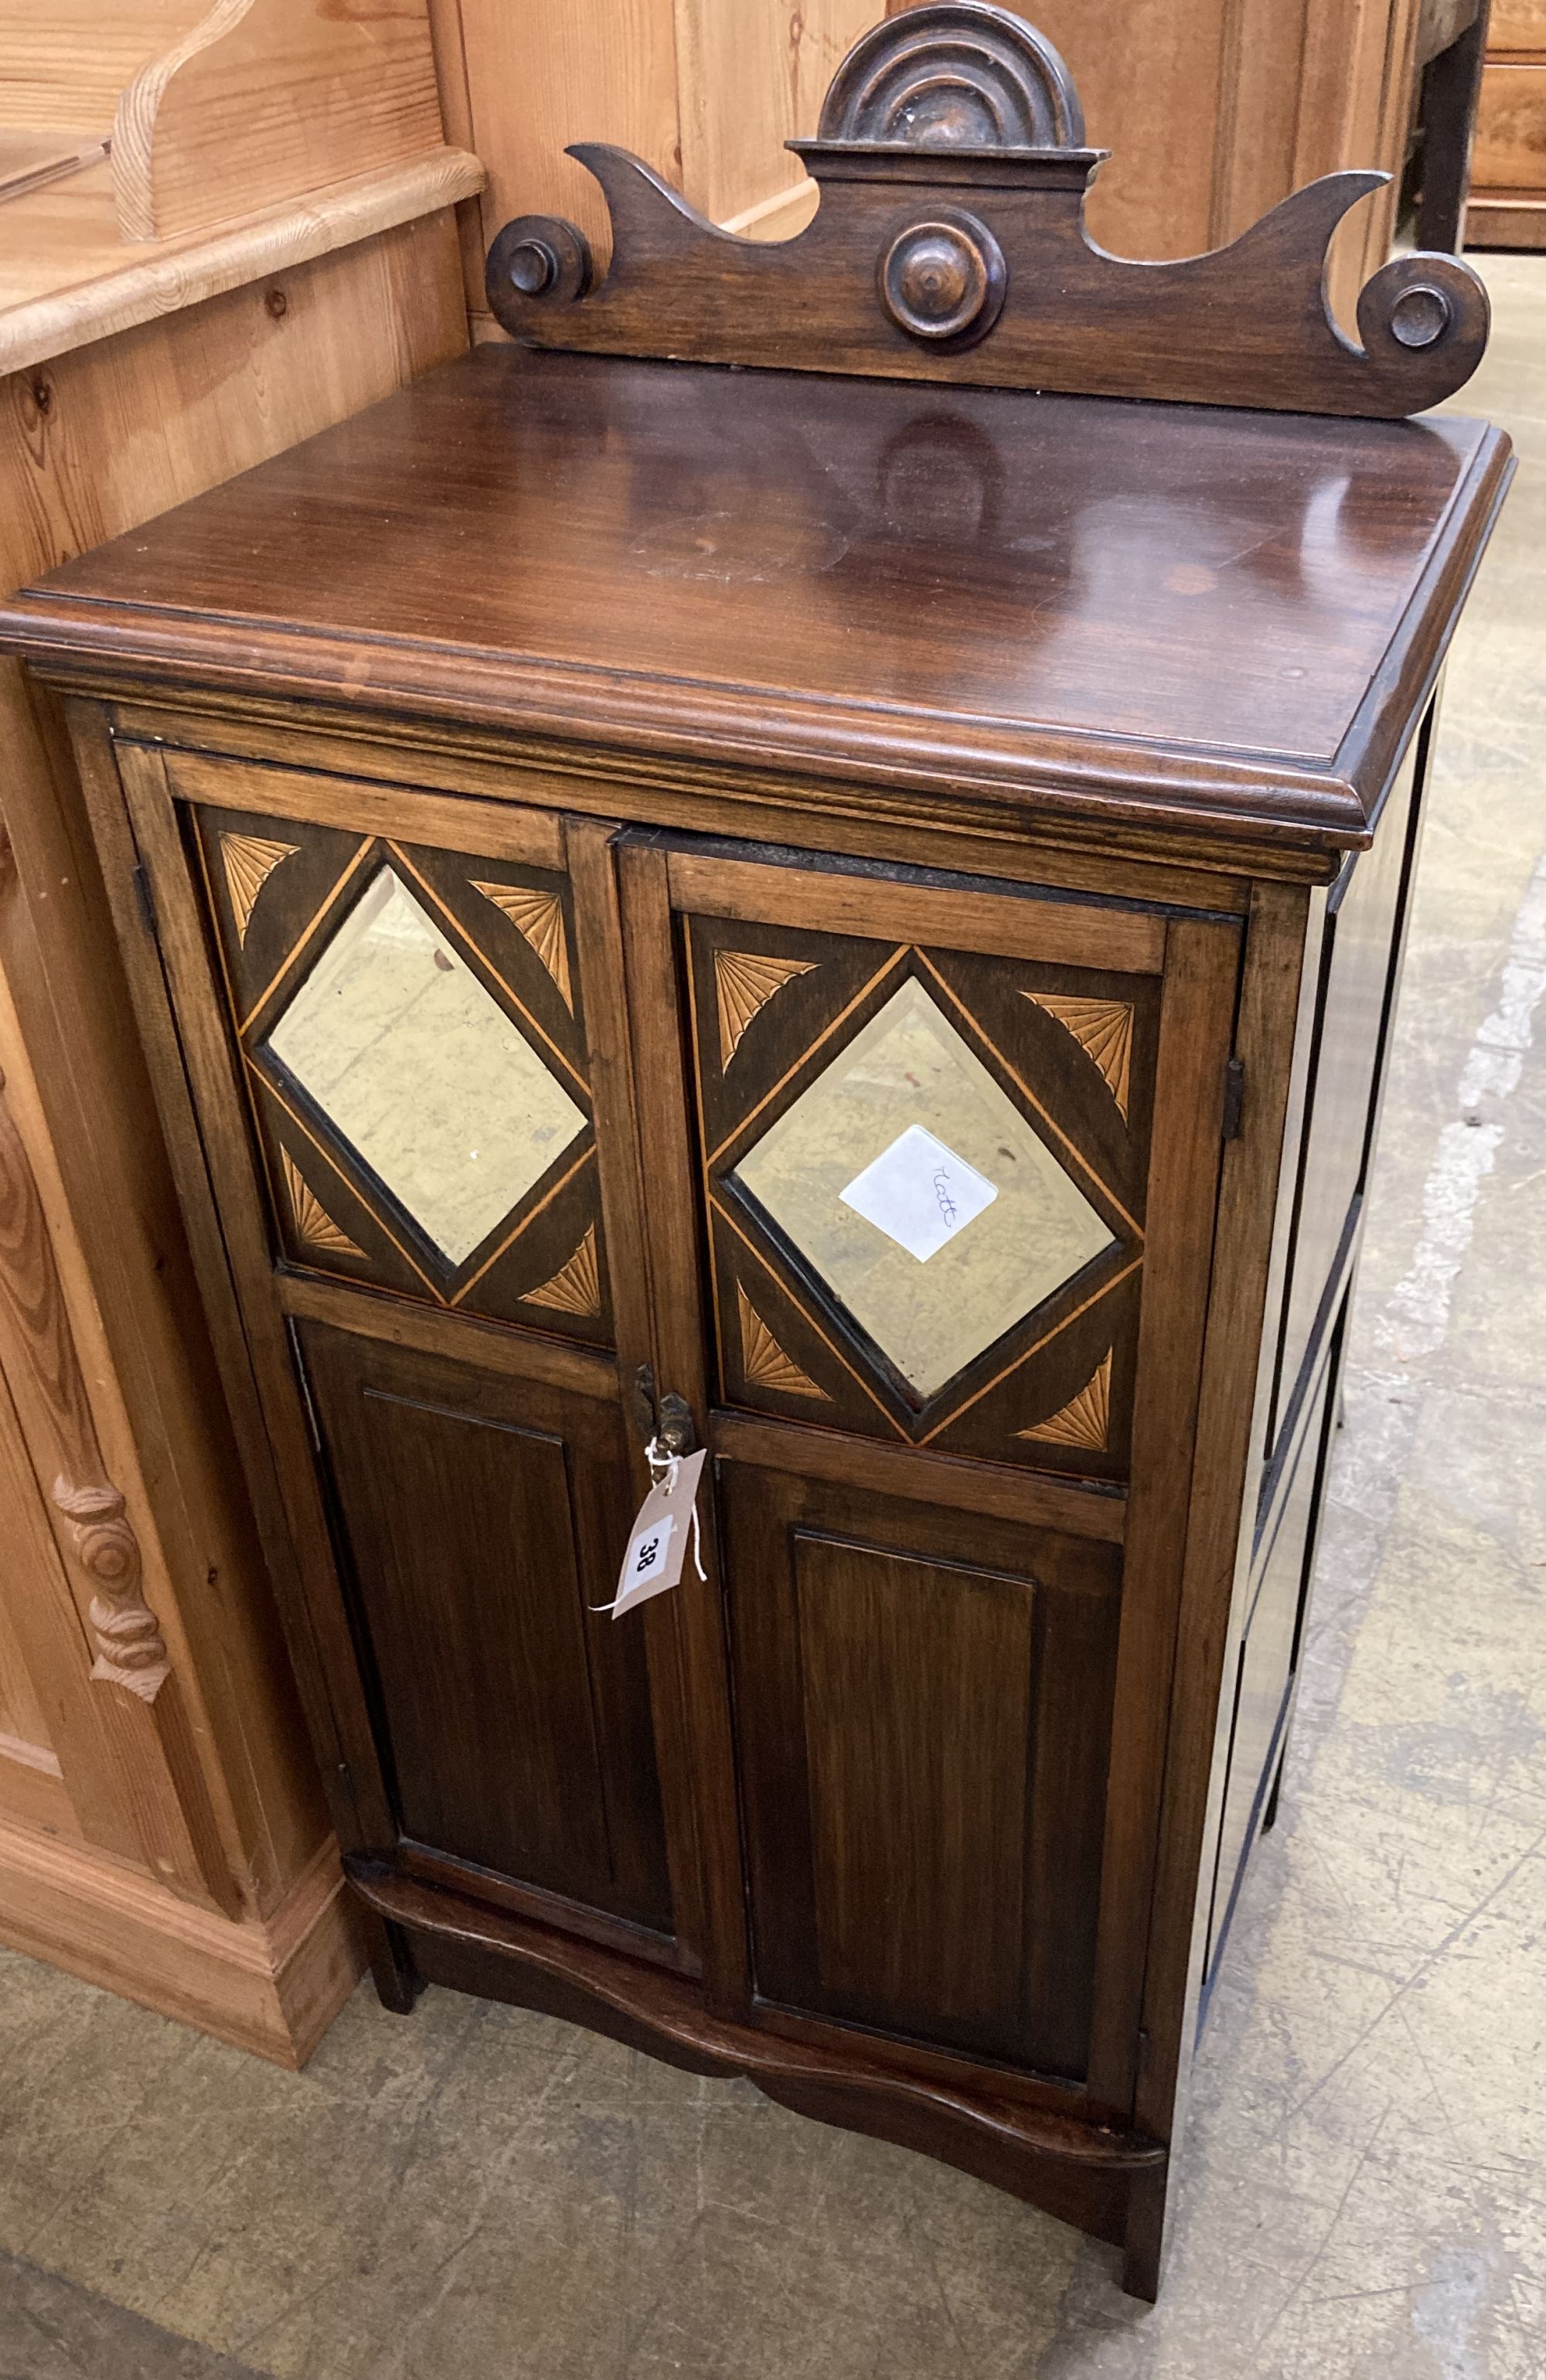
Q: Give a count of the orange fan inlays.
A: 8